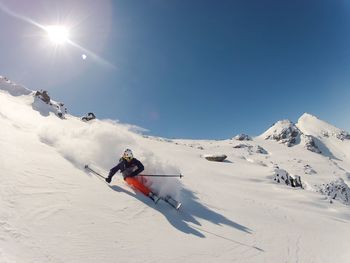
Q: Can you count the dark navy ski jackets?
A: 1